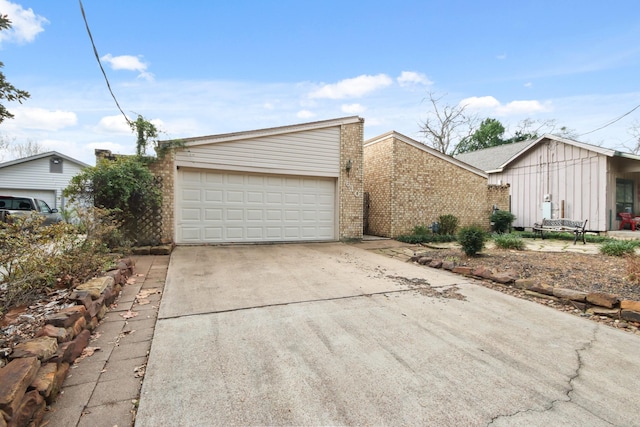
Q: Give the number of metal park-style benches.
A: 1